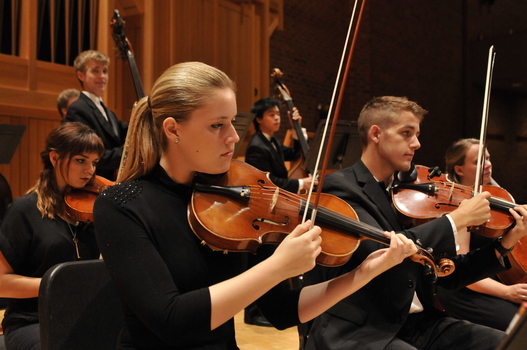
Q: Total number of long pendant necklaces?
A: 1